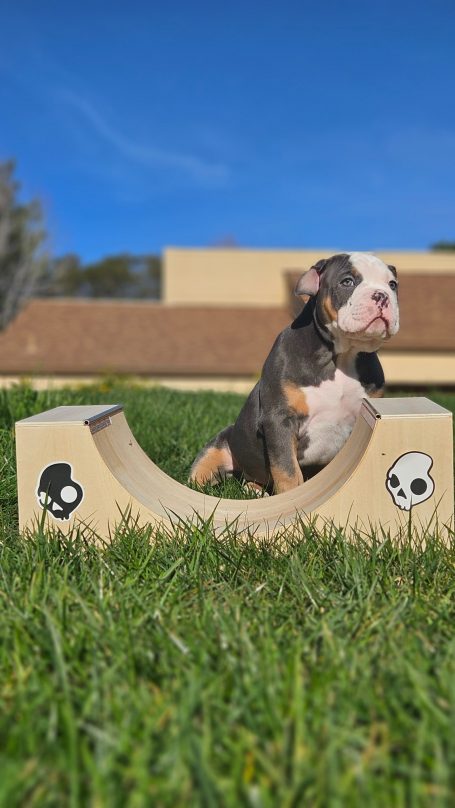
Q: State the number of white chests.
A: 1